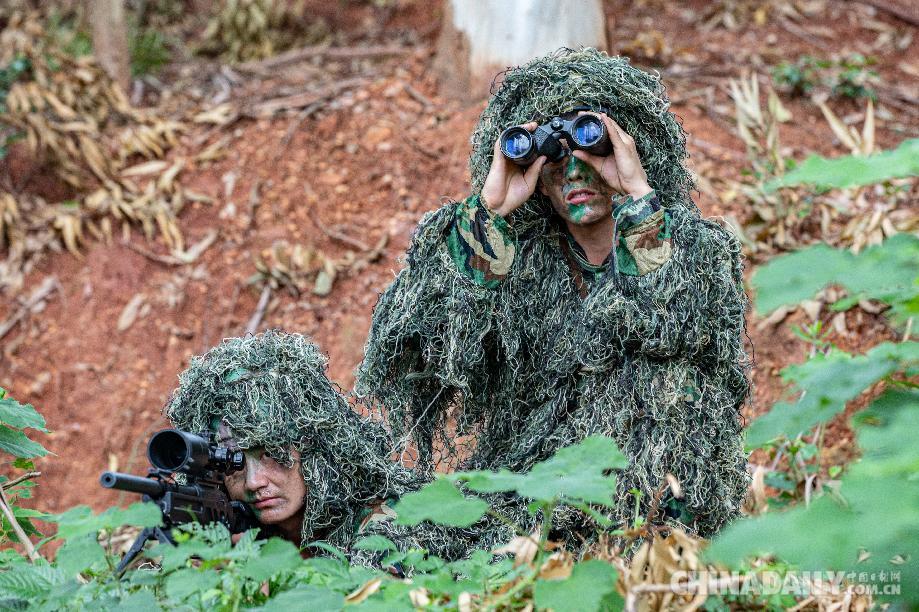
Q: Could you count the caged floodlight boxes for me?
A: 0